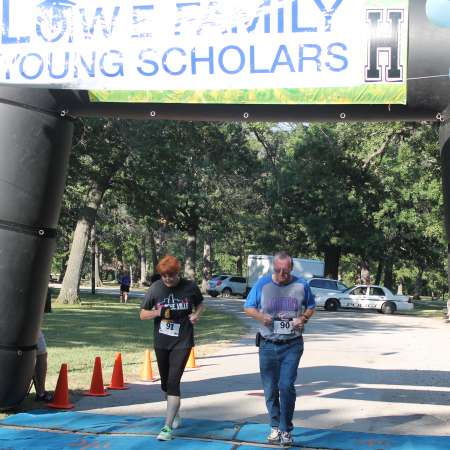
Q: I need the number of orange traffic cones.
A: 5